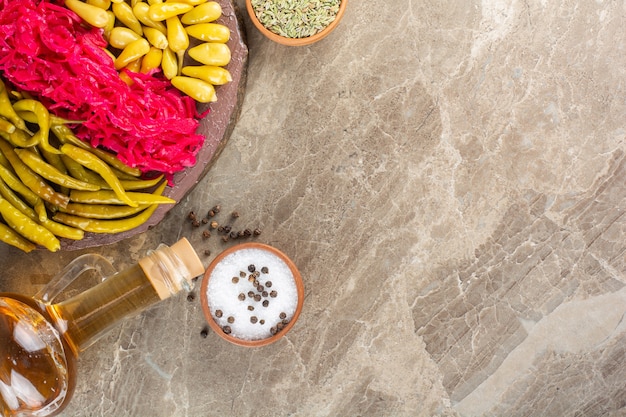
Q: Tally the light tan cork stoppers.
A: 1